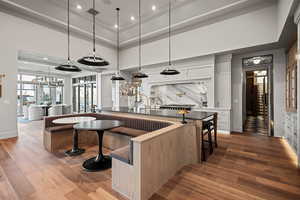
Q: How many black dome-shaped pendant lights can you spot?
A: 5